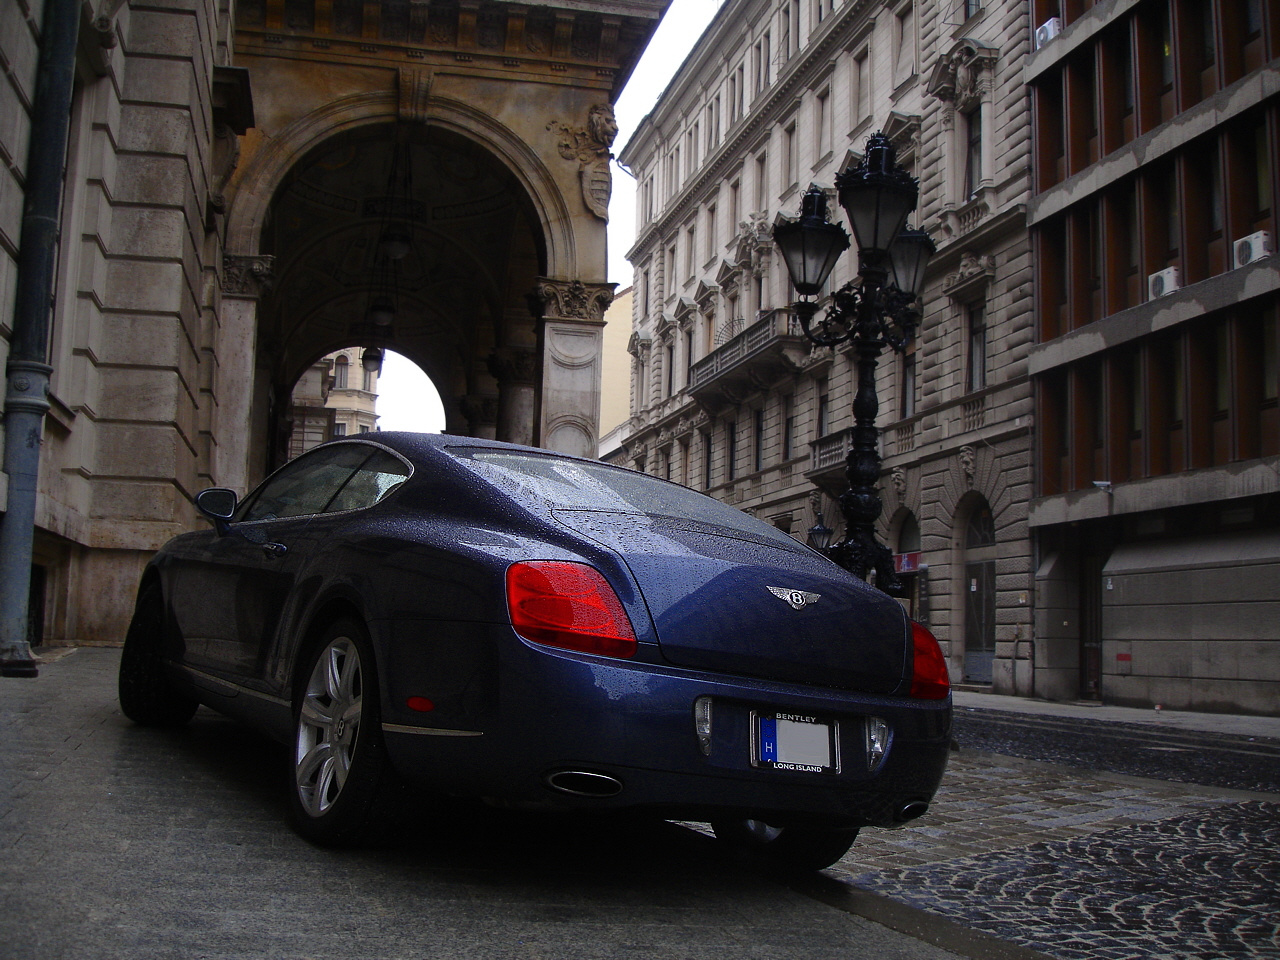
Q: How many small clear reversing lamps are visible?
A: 2